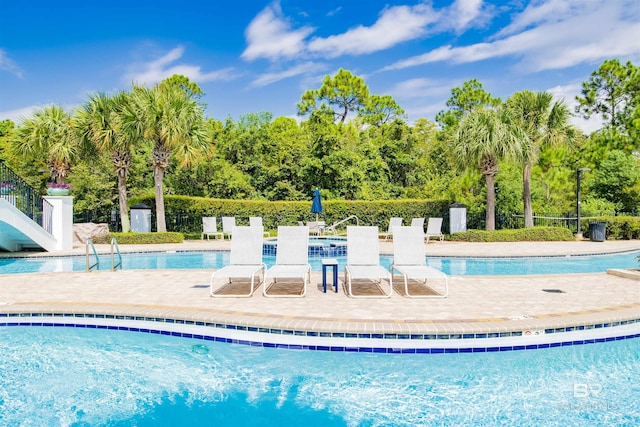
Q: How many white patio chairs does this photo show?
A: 10